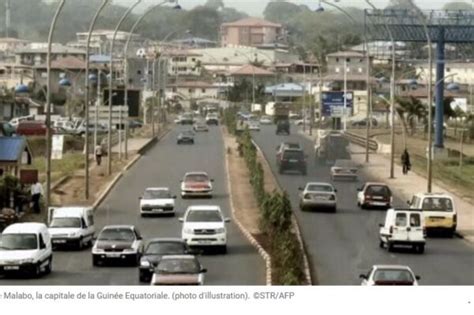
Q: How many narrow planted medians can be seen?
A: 1